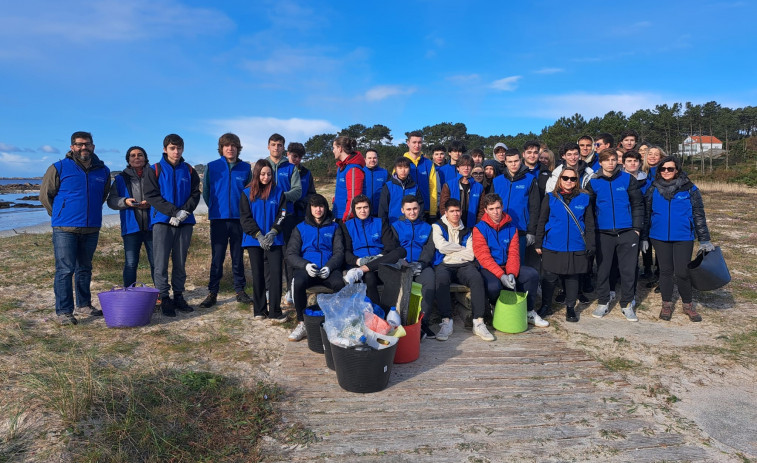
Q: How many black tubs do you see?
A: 4